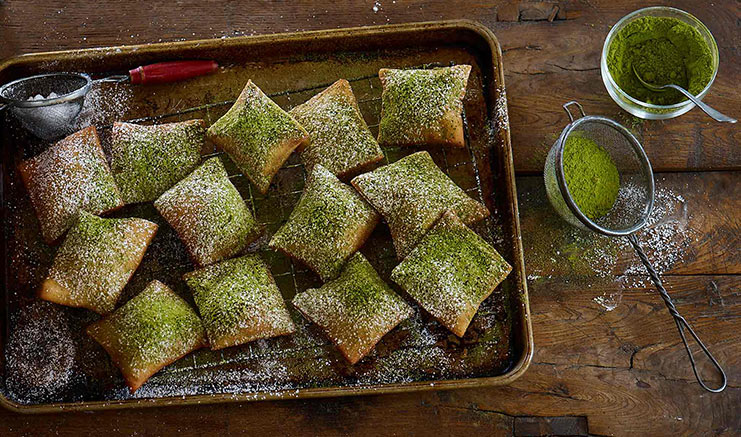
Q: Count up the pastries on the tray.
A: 13